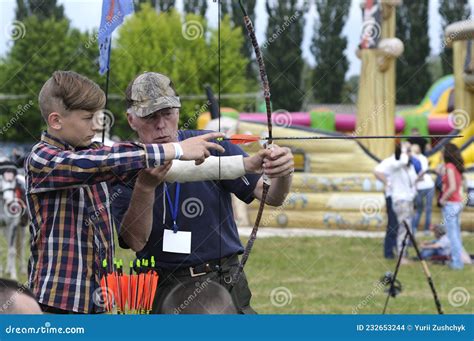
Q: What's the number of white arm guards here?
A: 1